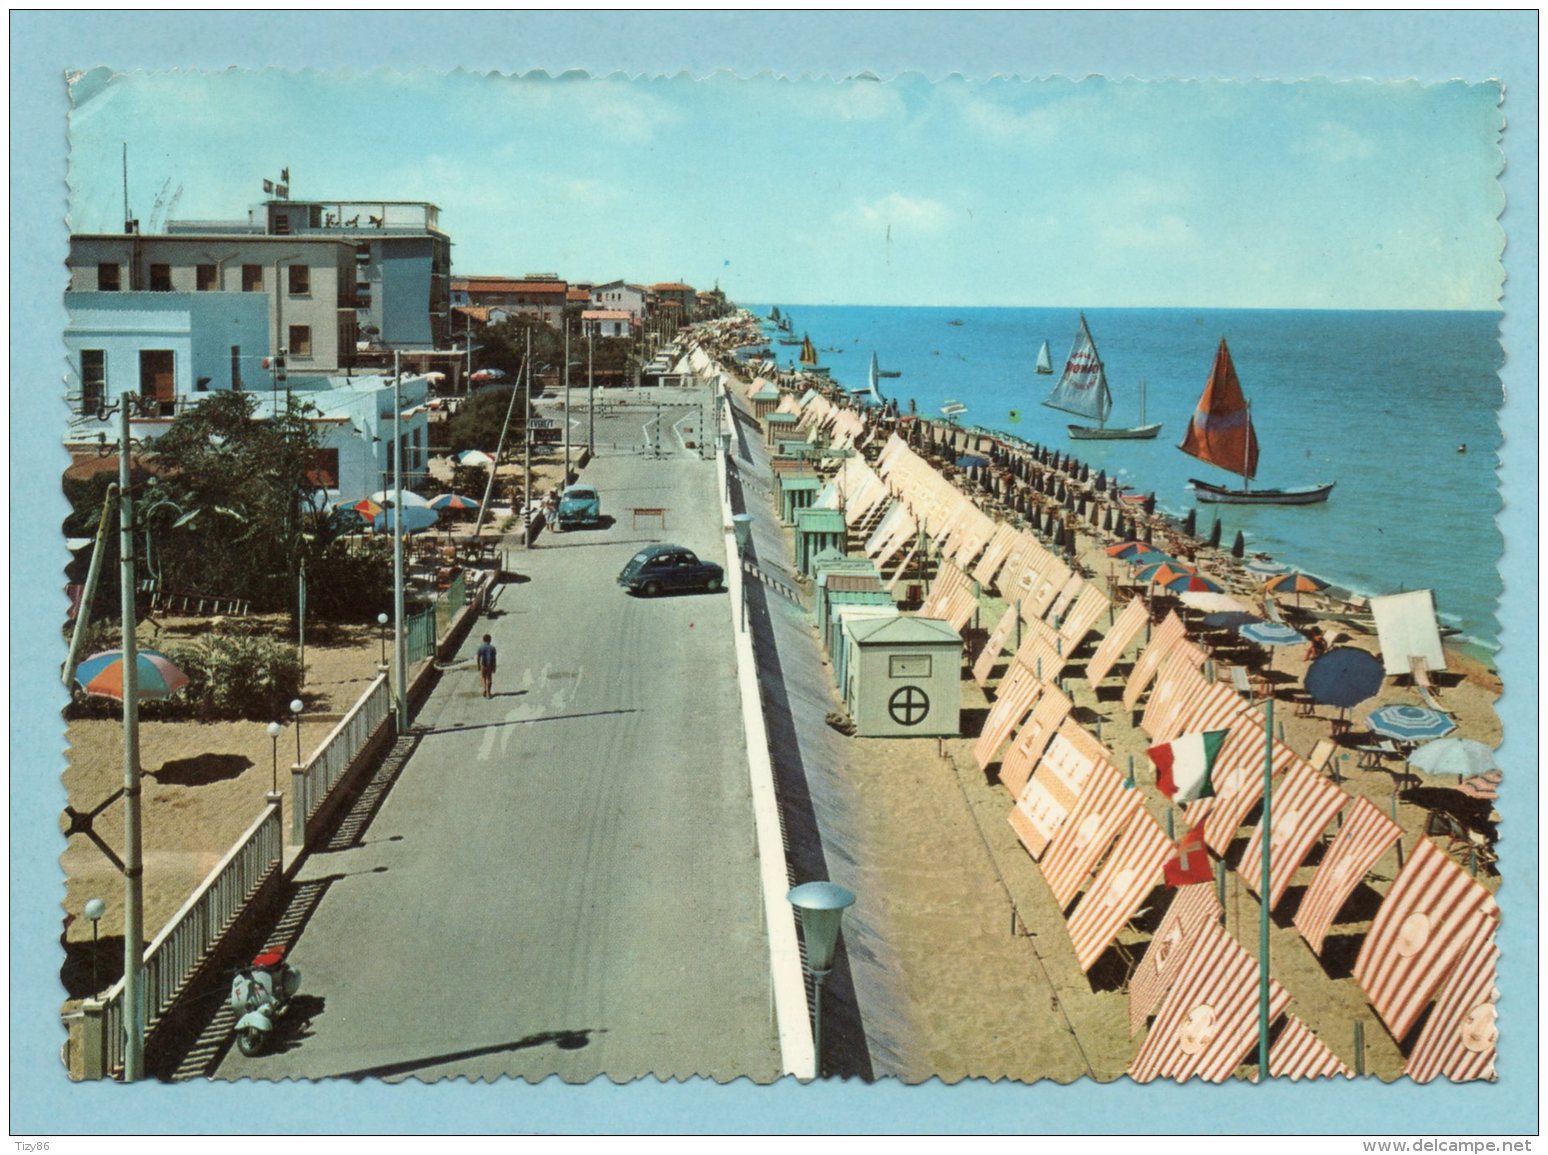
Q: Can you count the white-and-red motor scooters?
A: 1